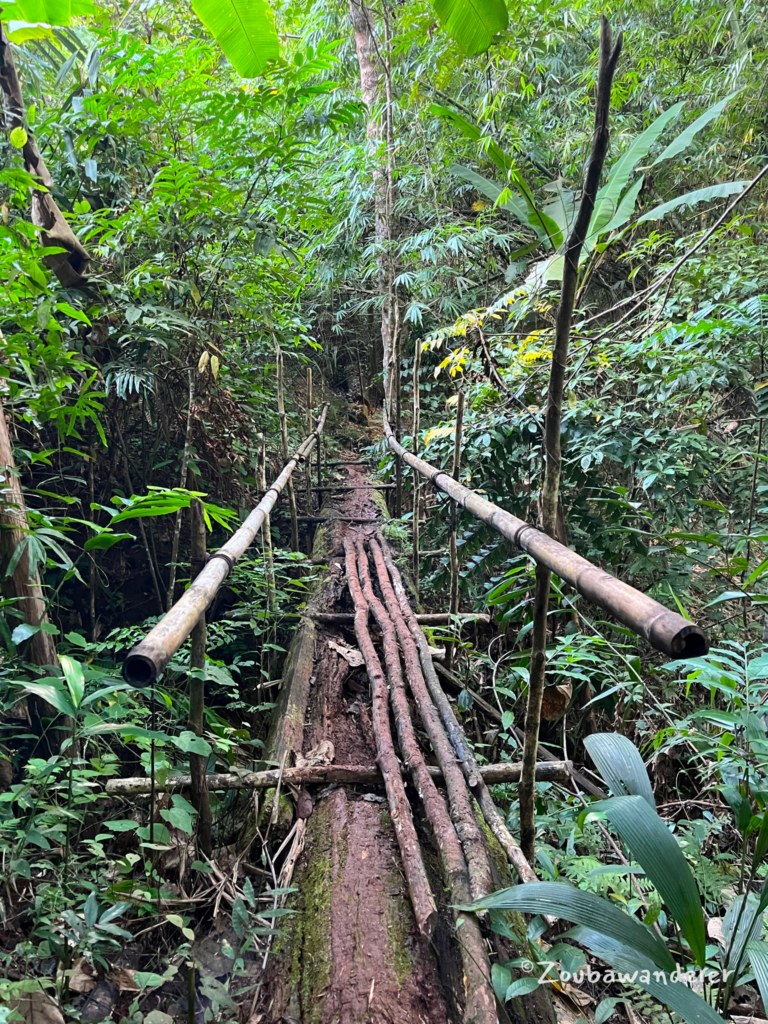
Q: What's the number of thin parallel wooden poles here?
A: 4